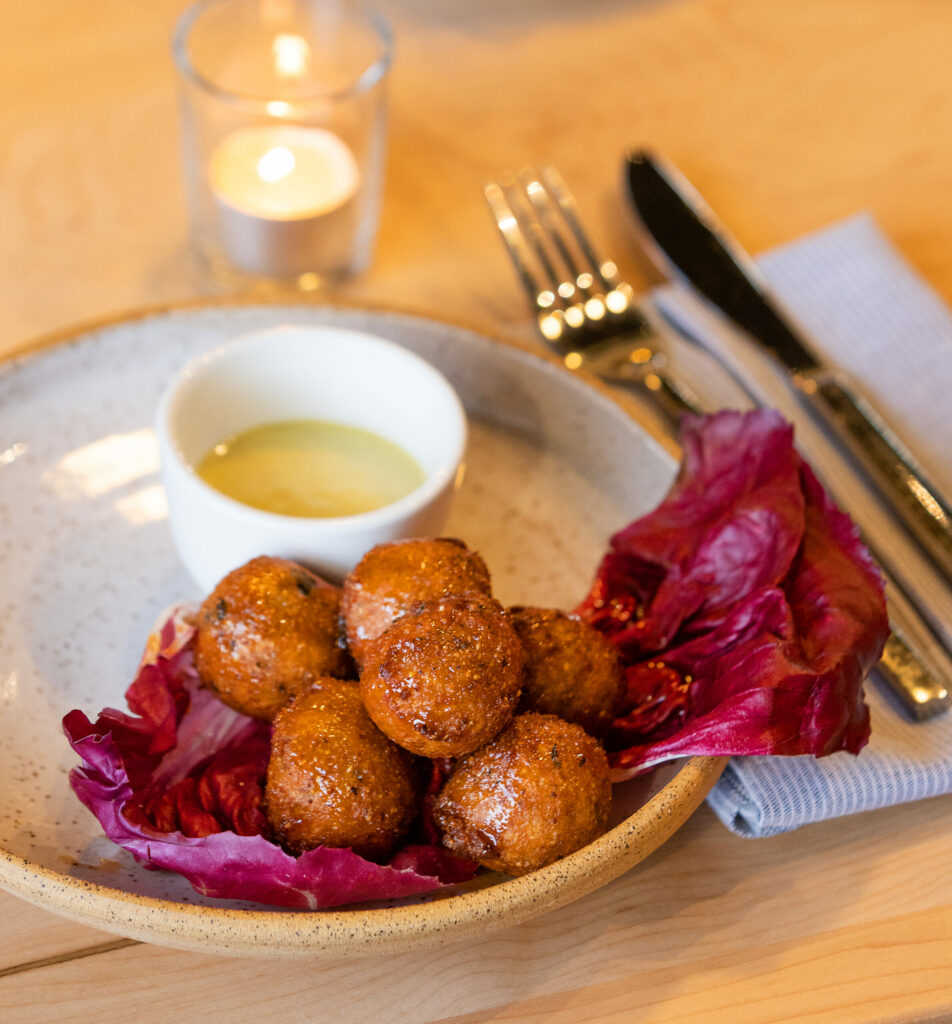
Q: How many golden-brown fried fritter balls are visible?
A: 6